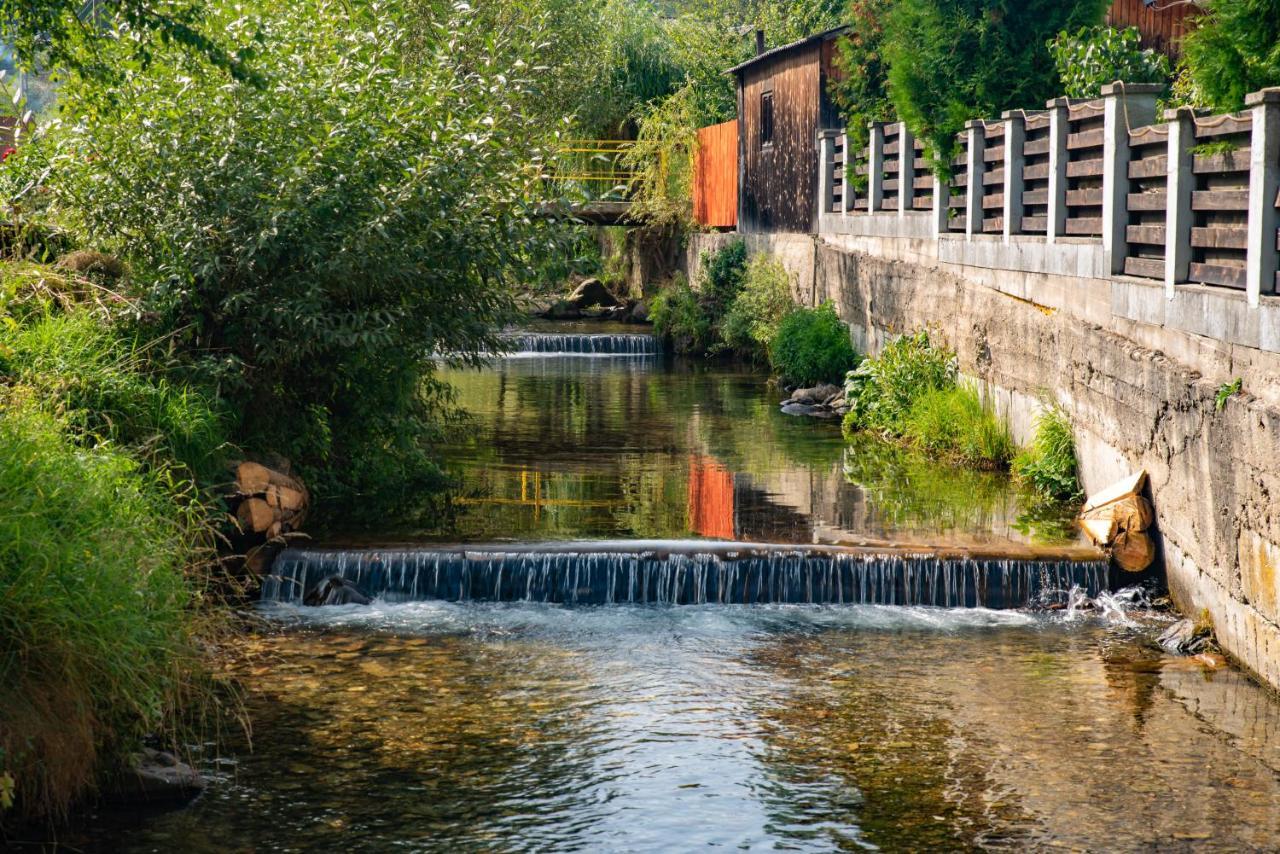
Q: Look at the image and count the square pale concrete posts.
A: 11